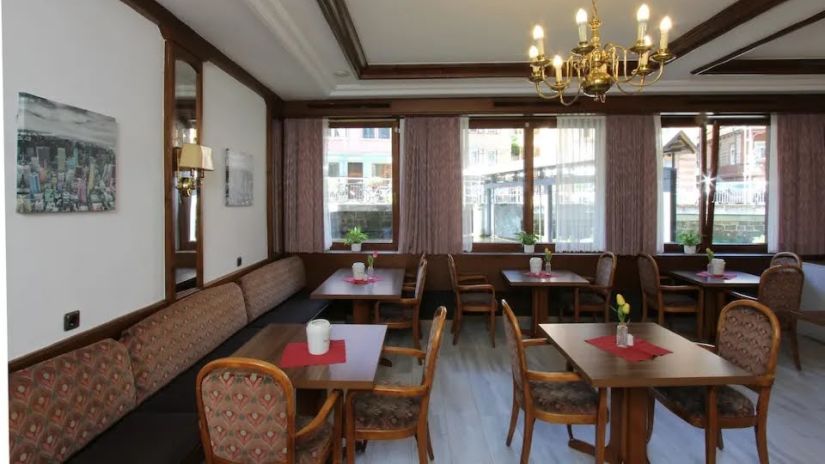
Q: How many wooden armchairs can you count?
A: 11